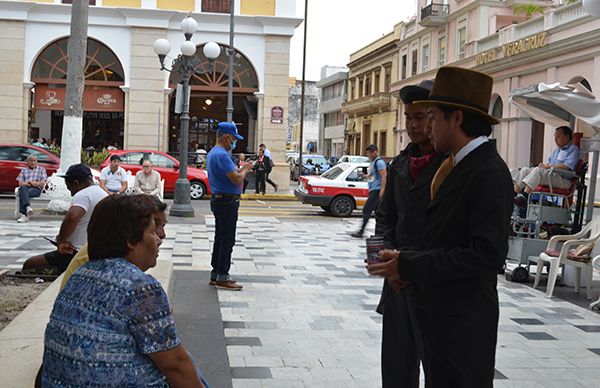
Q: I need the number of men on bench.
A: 3